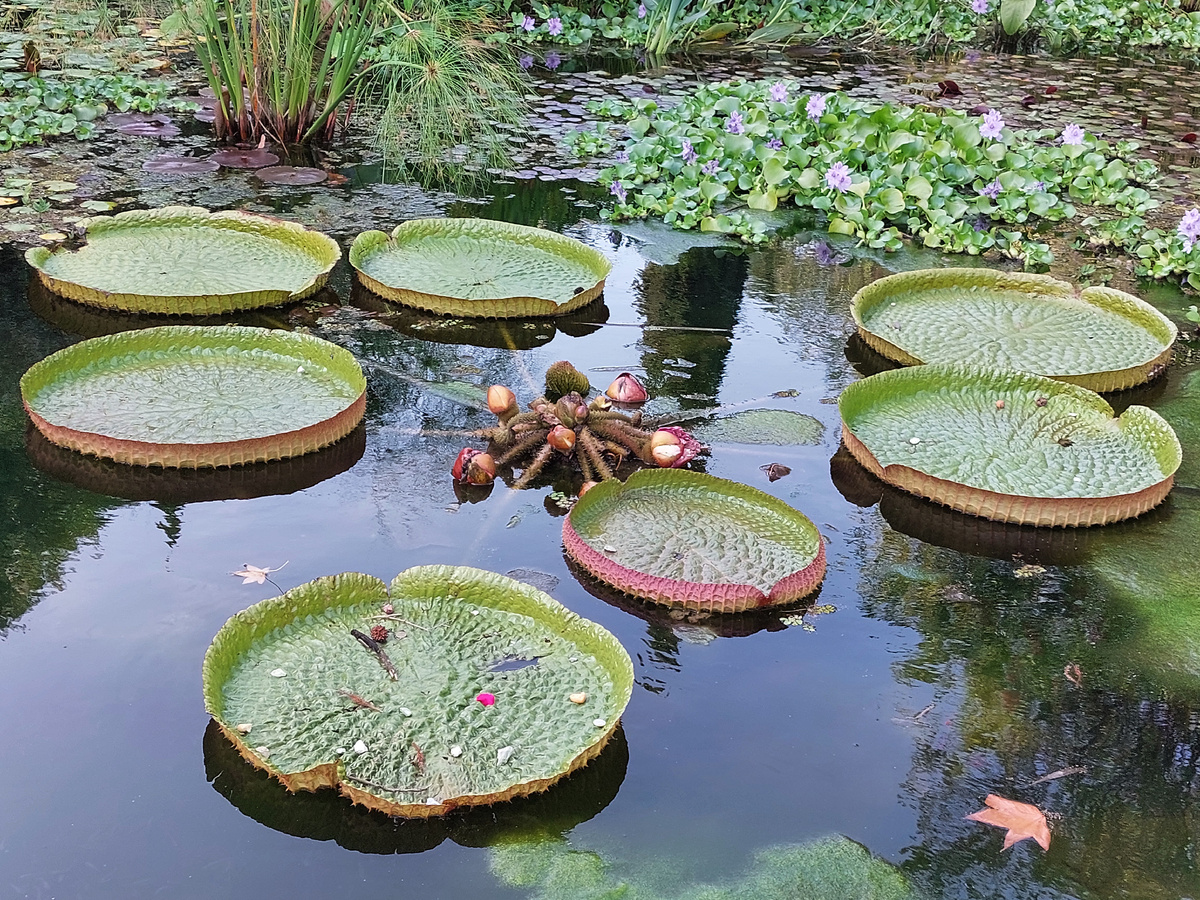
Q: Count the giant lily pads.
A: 7